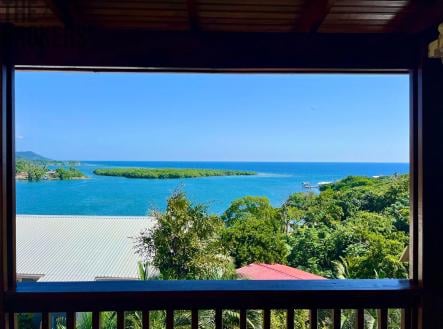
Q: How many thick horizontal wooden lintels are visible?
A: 1